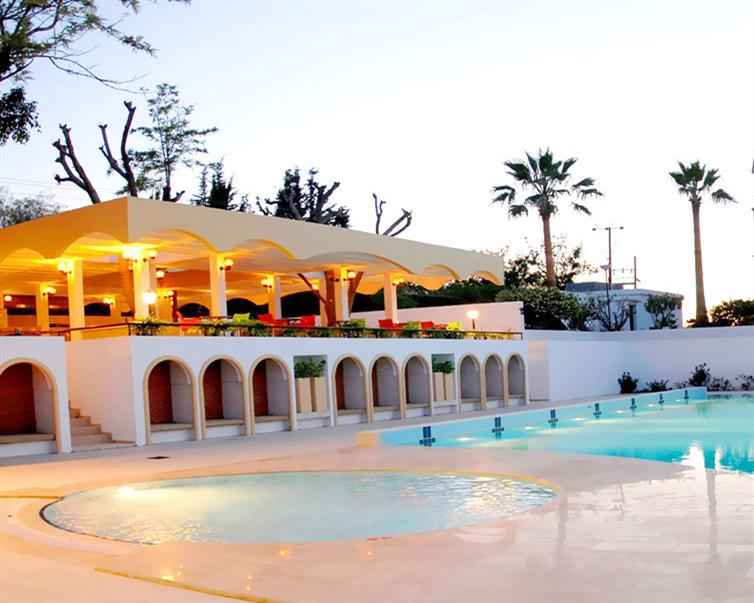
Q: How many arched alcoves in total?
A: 10